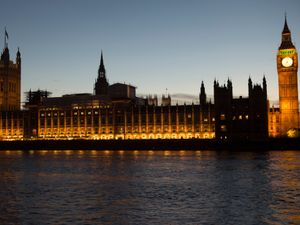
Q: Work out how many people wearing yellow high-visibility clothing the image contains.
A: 0